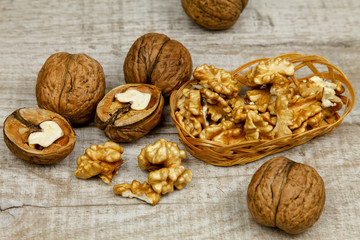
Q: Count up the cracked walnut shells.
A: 2